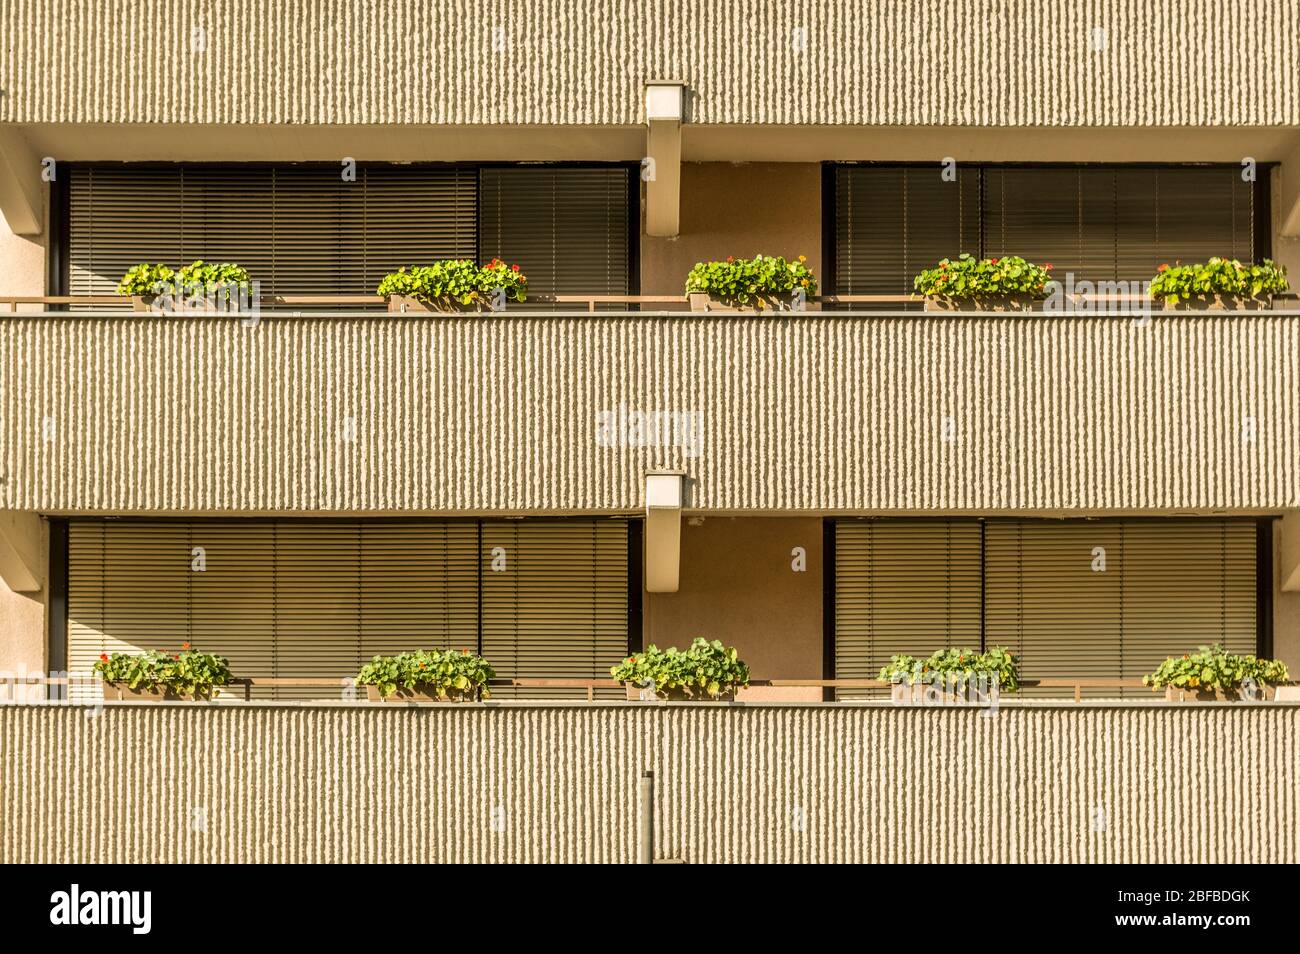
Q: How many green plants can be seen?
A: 10